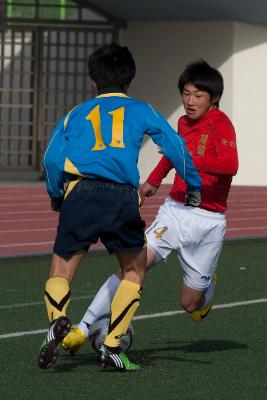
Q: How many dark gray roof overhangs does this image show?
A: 1